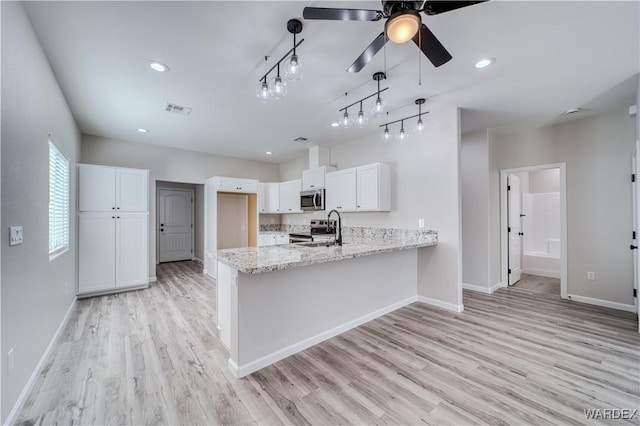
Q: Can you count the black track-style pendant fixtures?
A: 3